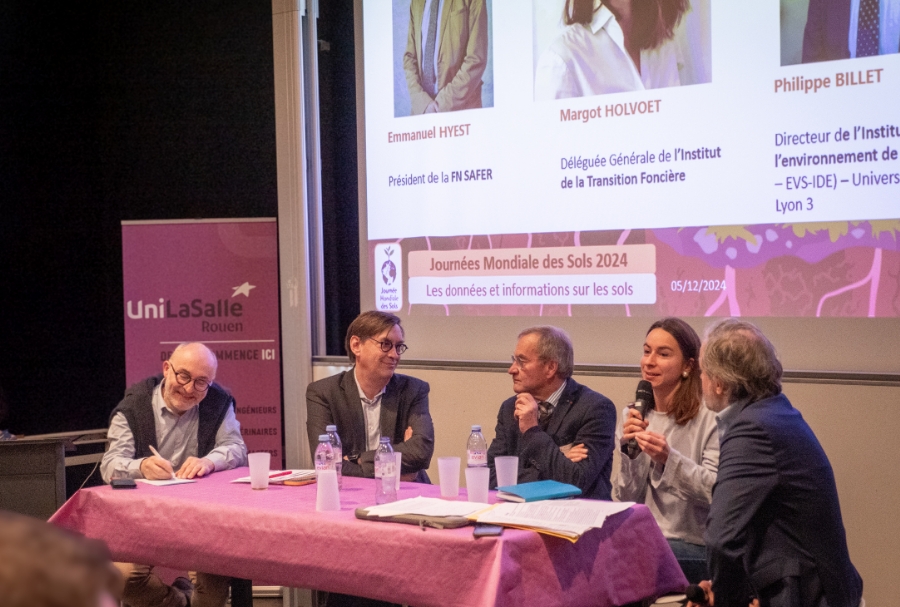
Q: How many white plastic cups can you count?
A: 6